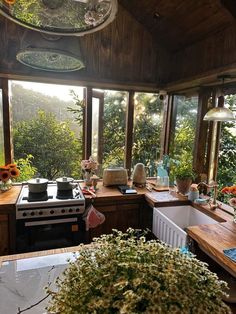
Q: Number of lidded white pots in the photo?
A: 2